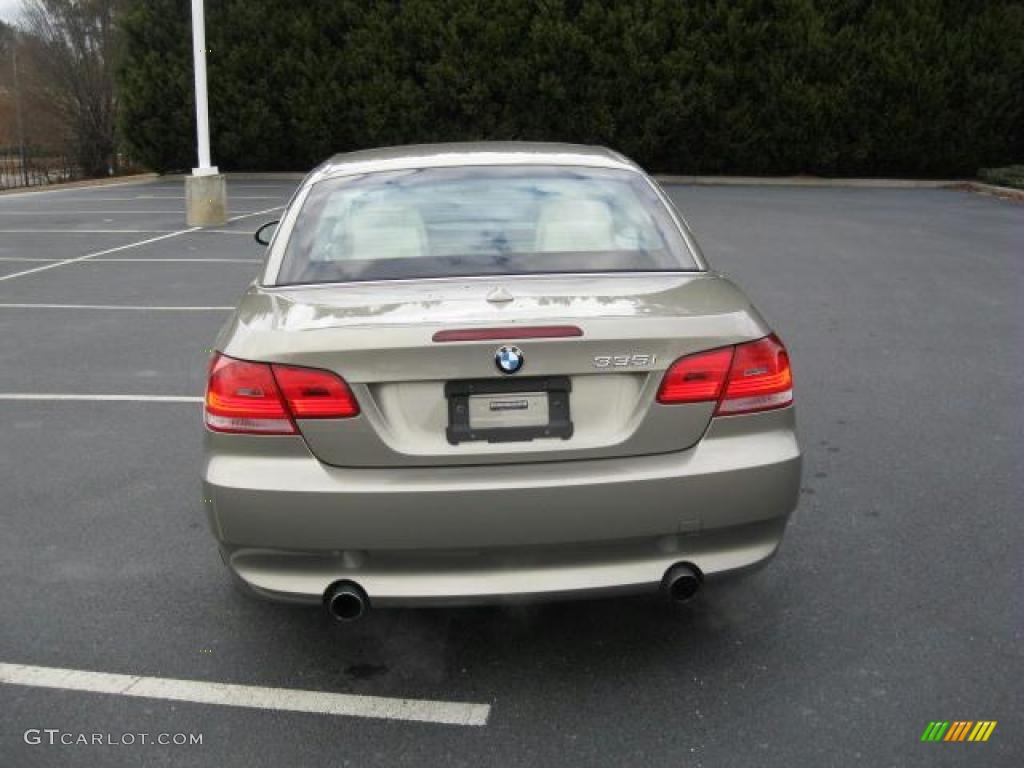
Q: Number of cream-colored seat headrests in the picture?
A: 2